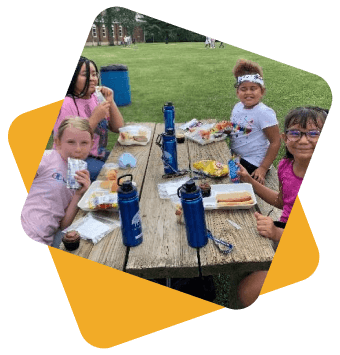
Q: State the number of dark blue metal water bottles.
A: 4